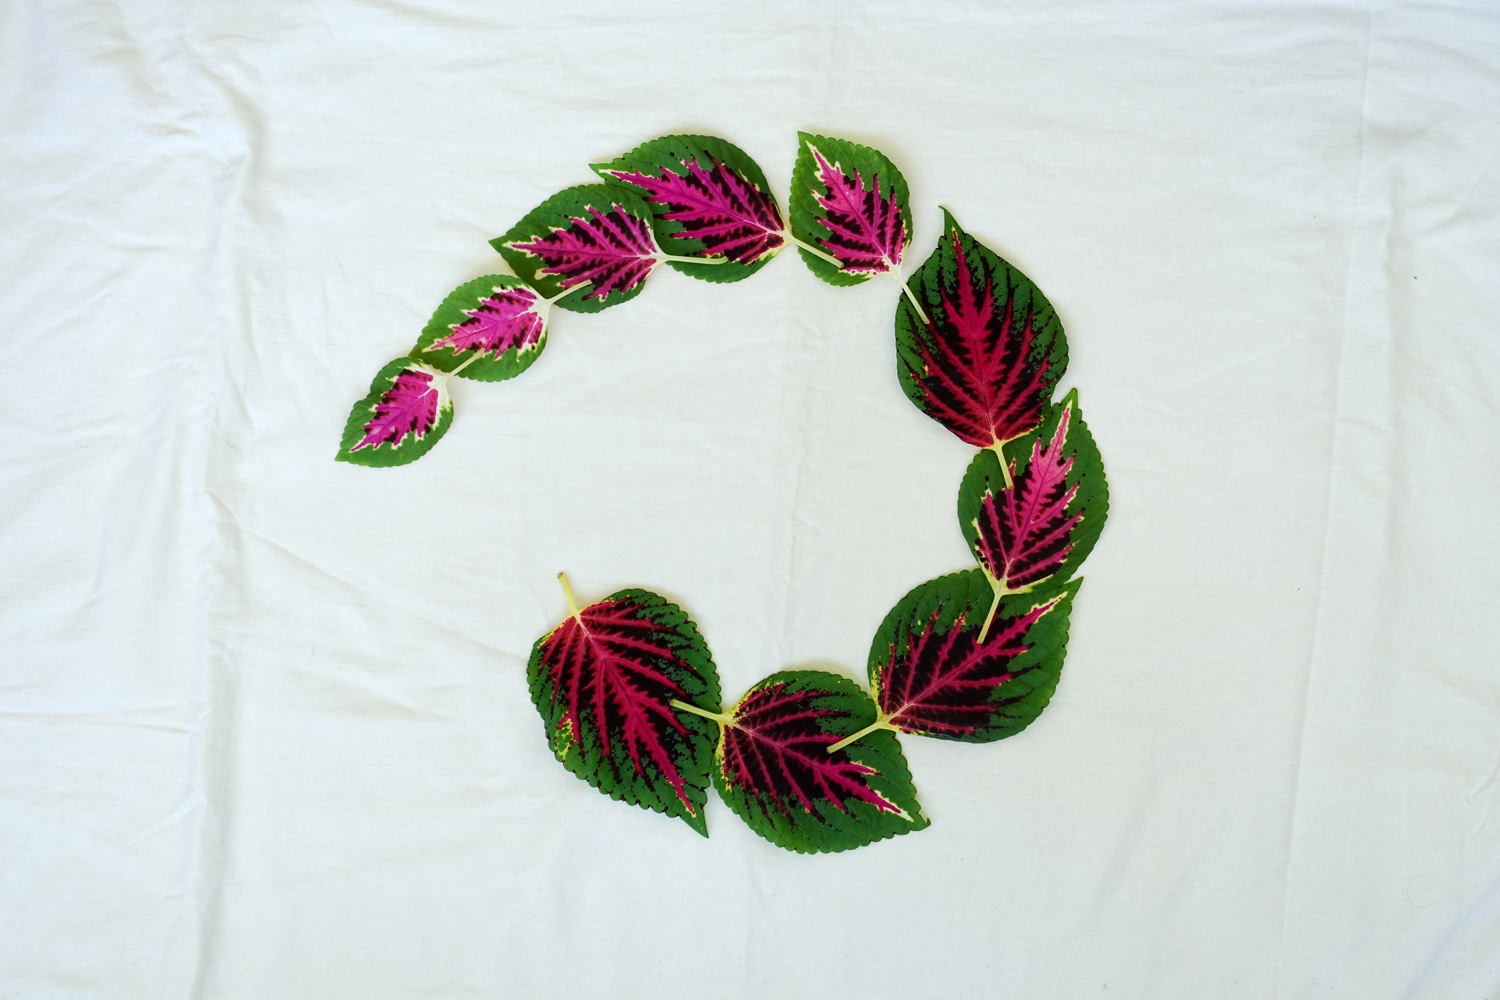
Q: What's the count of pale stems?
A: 10